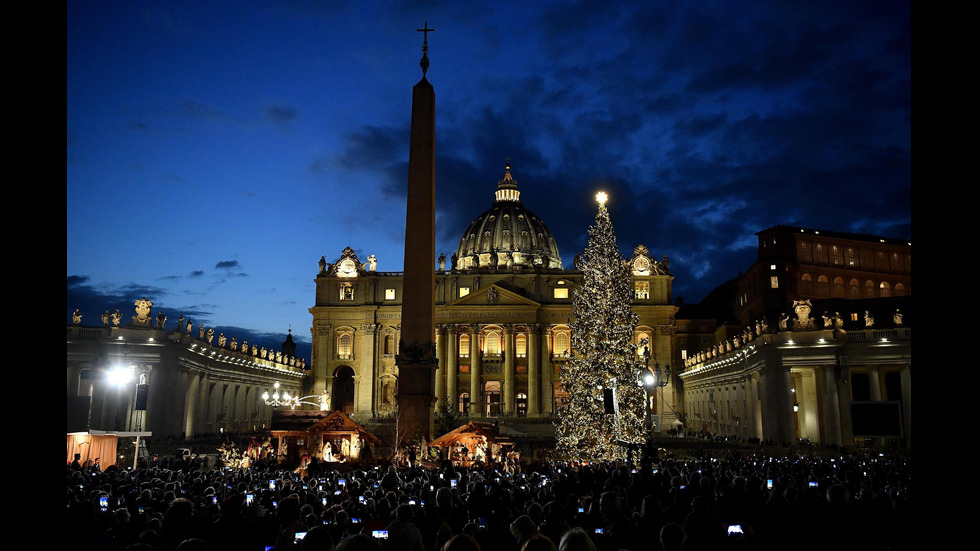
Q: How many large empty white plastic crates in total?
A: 0